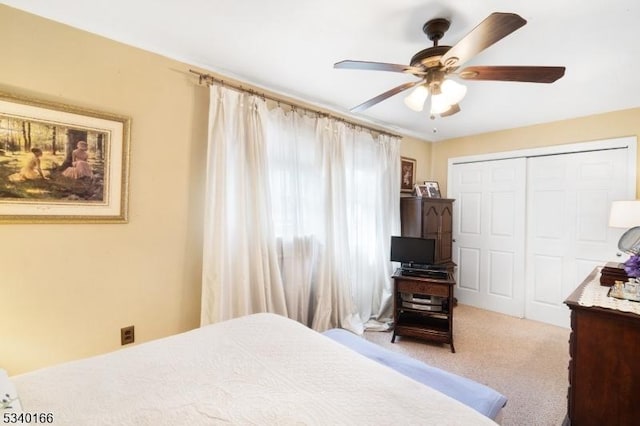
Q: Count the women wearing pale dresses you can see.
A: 2